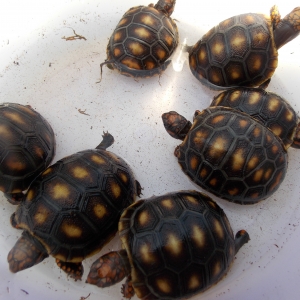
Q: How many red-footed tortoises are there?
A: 7